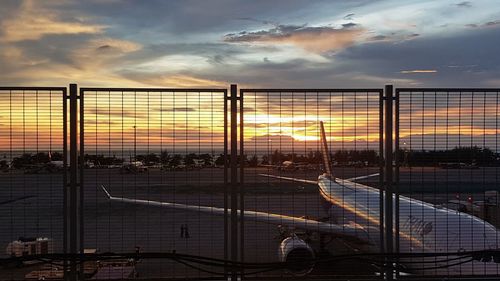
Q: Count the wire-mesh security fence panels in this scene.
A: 4